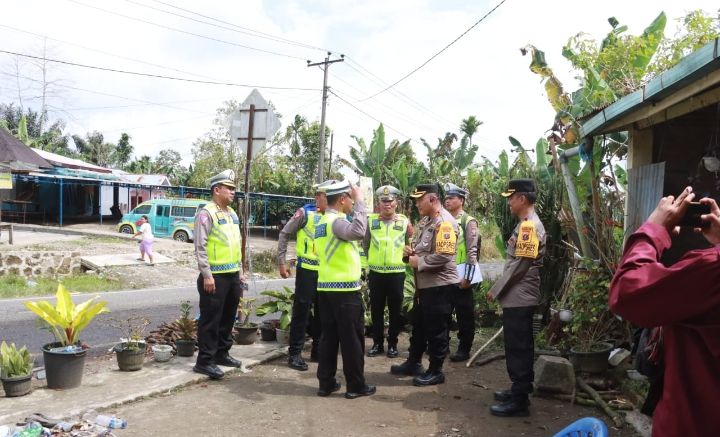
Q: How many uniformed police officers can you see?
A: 7